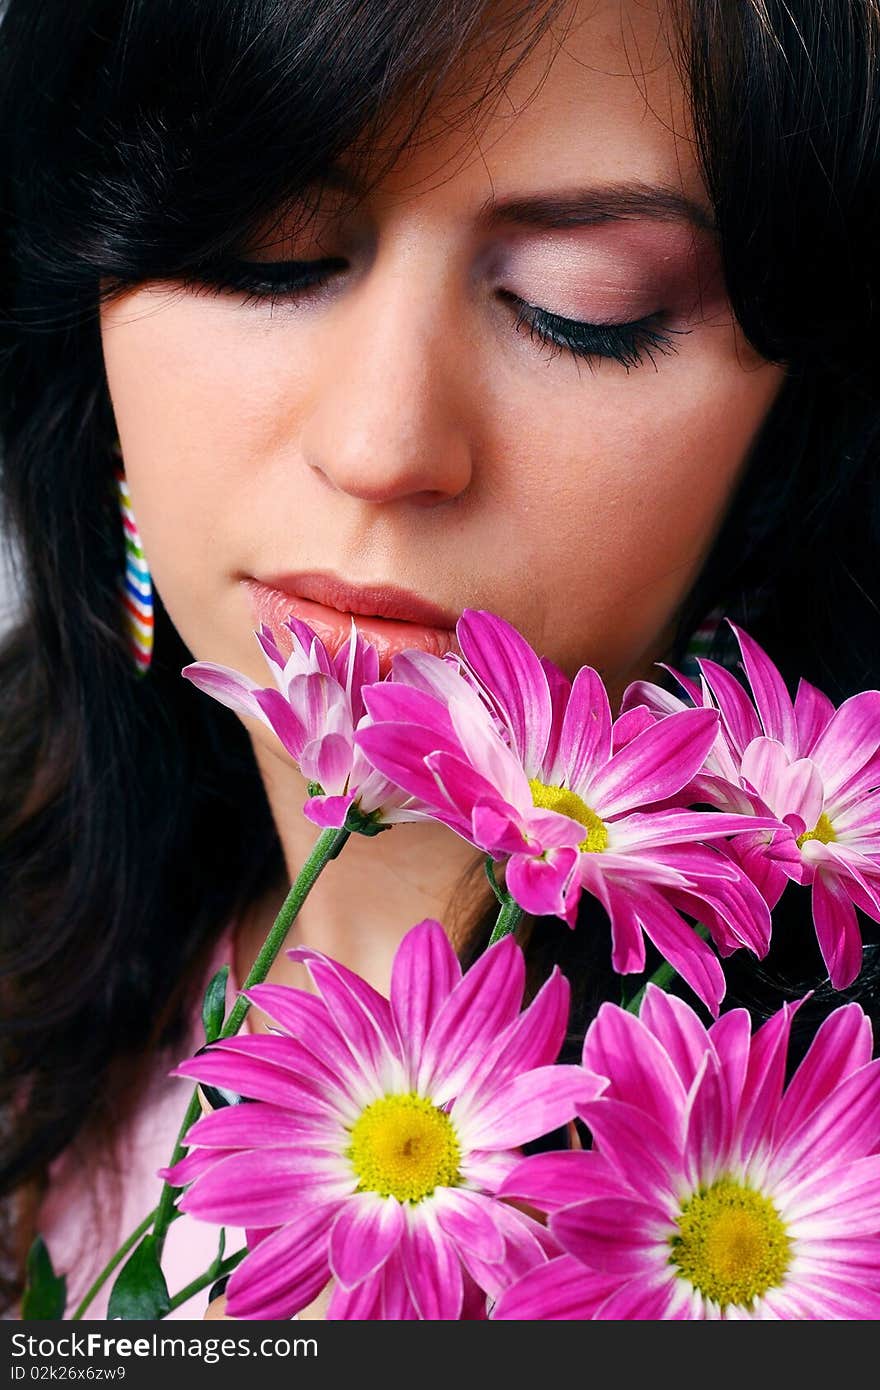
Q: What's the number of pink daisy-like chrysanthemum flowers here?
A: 5